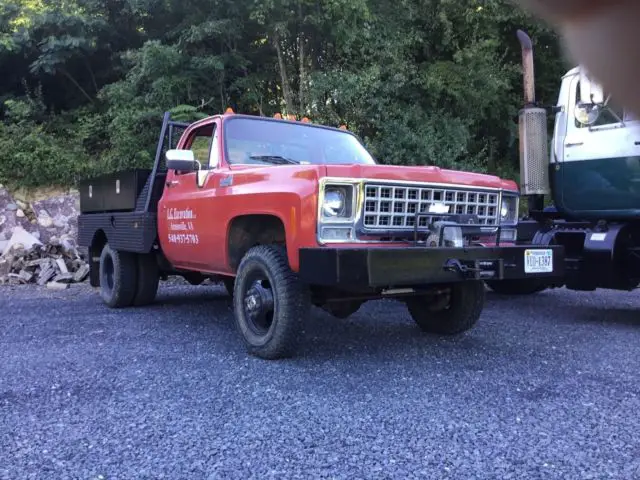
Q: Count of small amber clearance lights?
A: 5